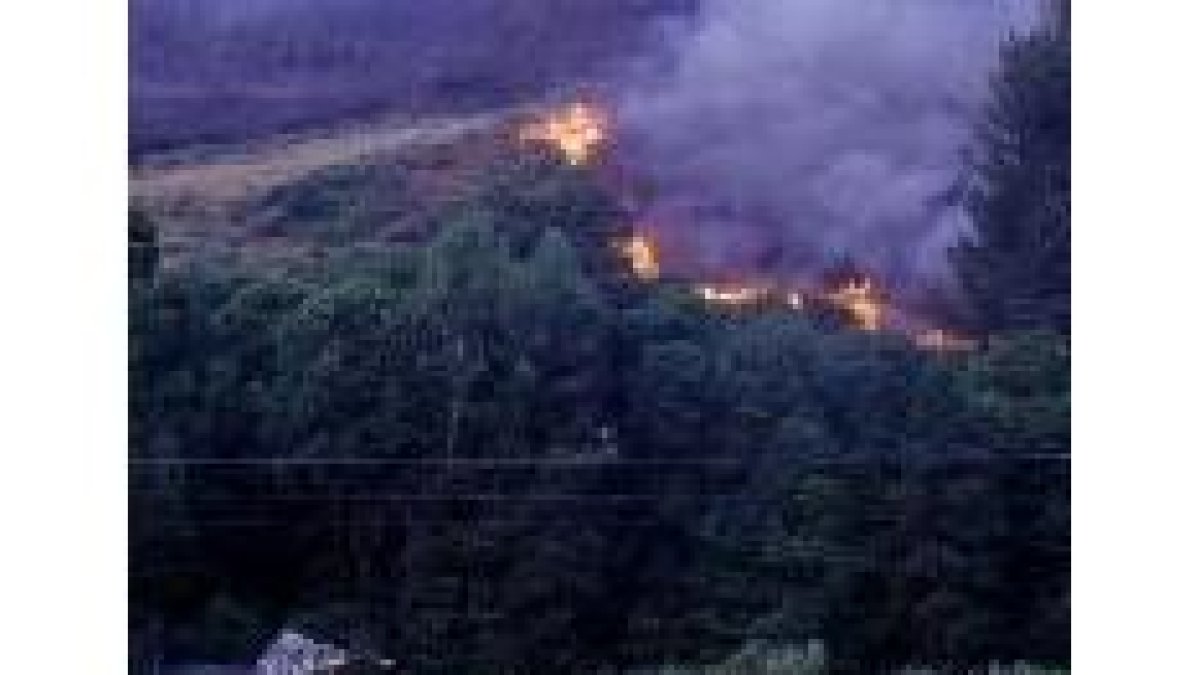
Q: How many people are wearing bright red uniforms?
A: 0